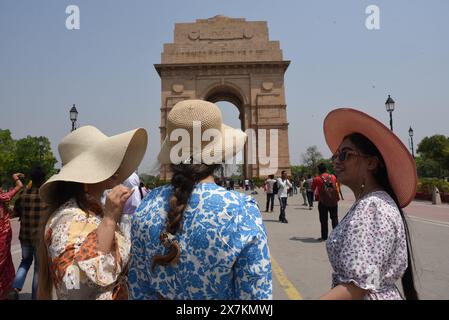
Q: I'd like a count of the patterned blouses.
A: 3